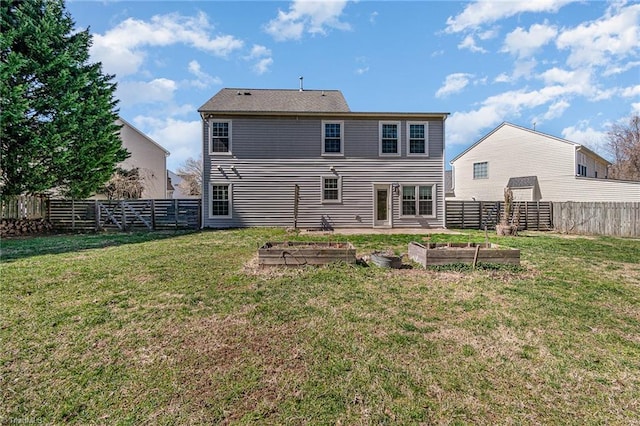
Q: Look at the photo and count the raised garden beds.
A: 2